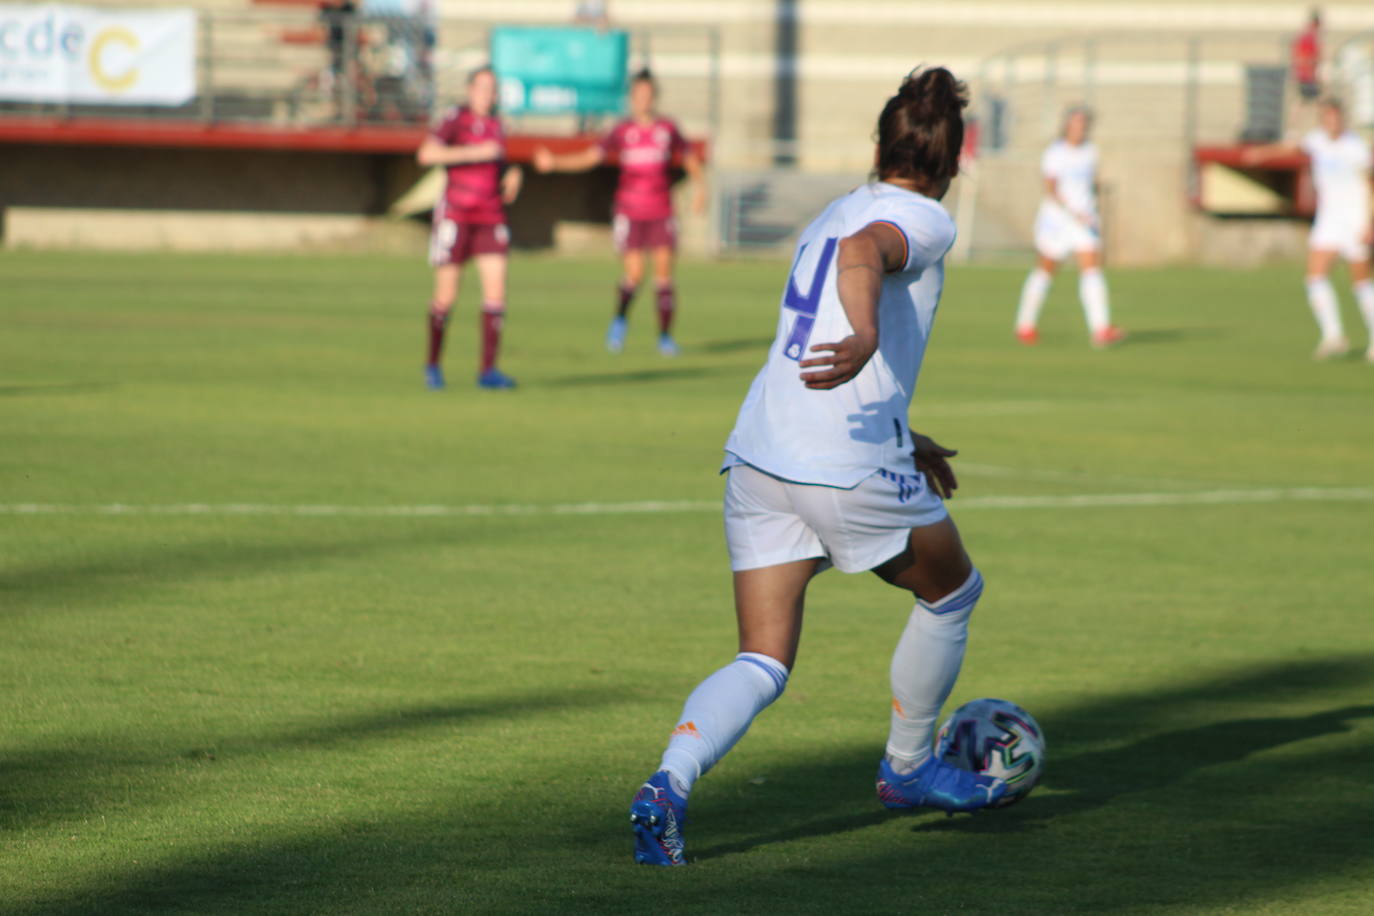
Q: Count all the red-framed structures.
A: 2